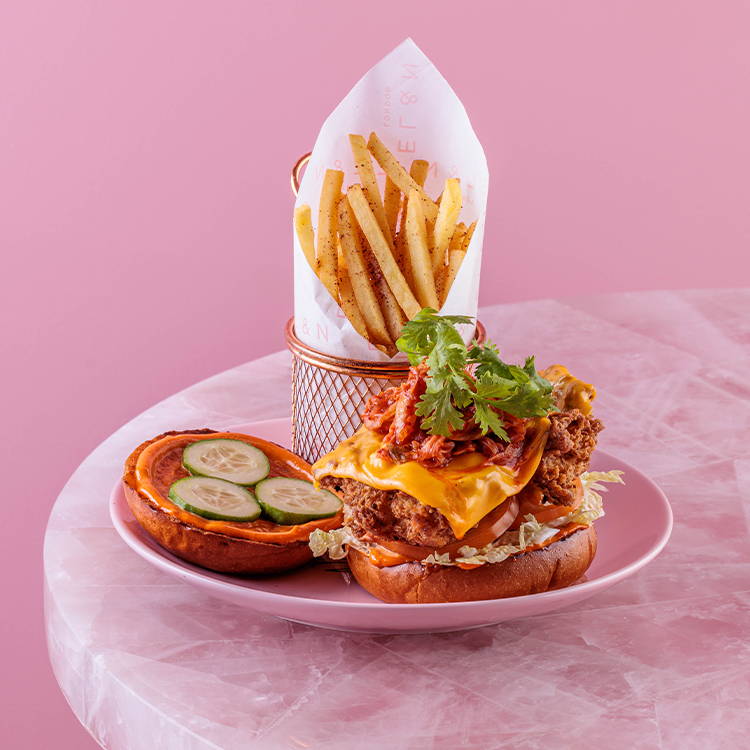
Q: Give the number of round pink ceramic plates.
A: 1